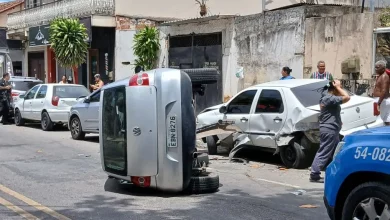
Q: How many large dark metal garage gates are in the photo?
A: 1